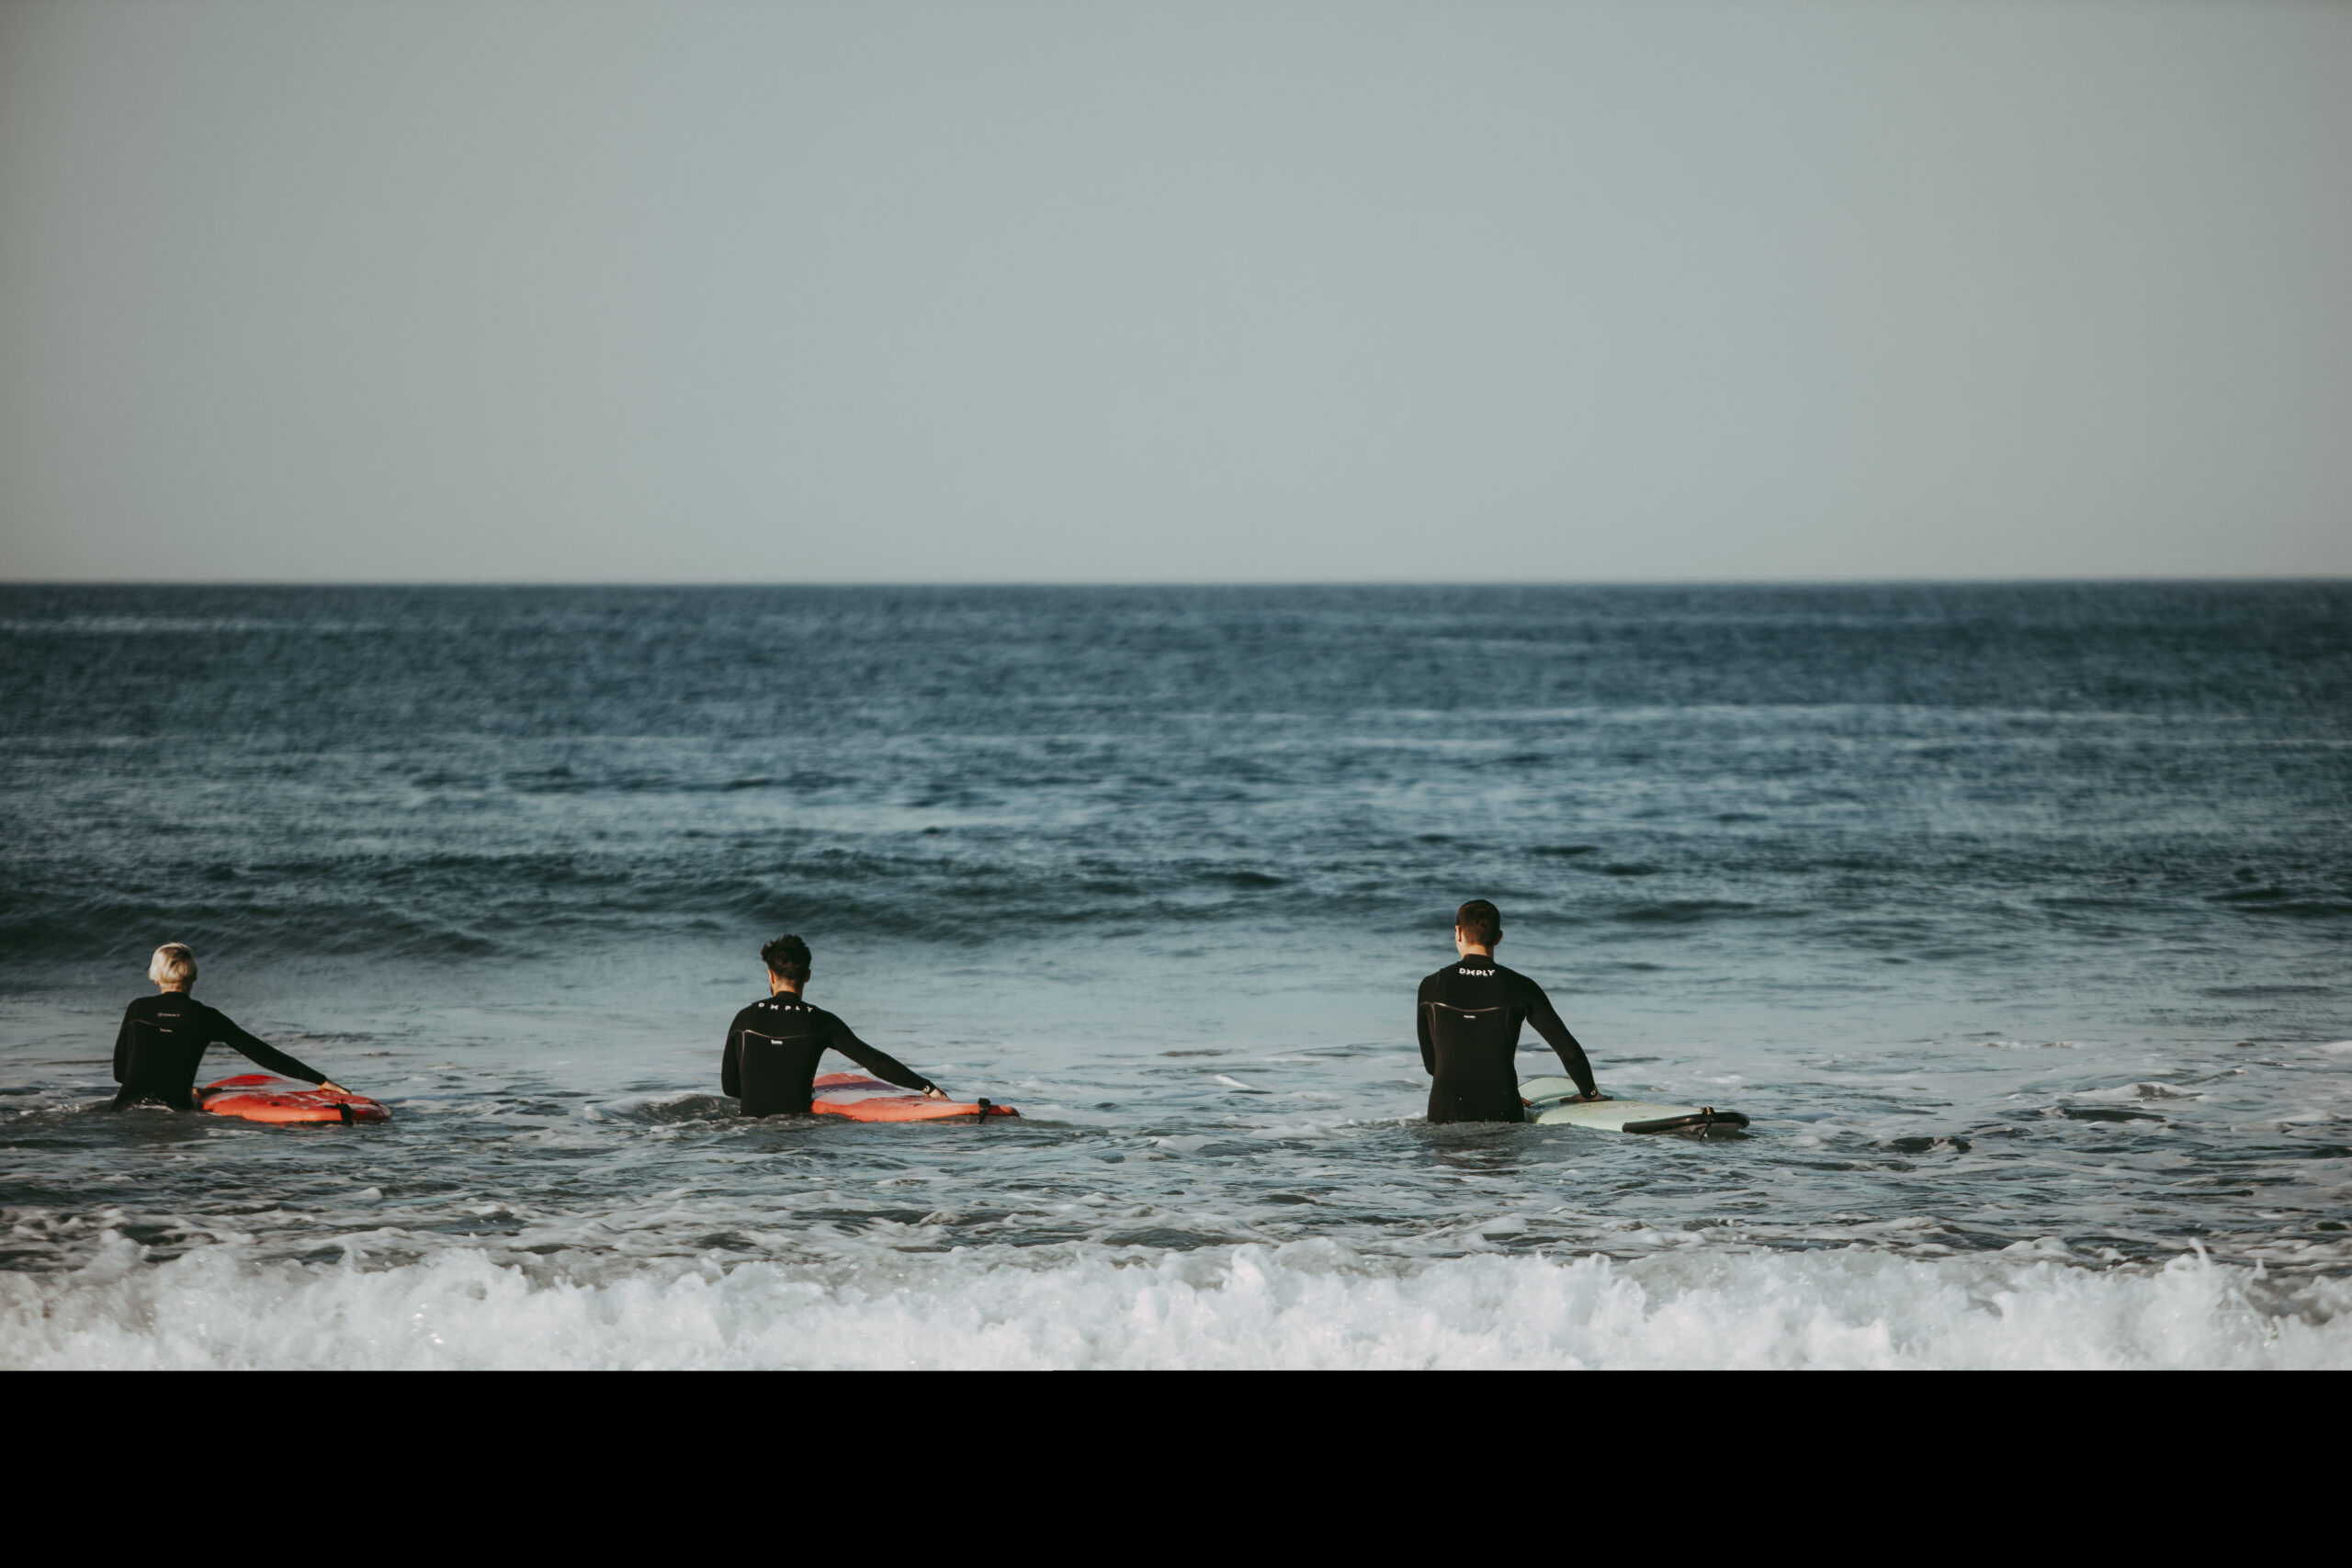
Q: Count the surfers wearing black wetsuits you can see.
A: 3